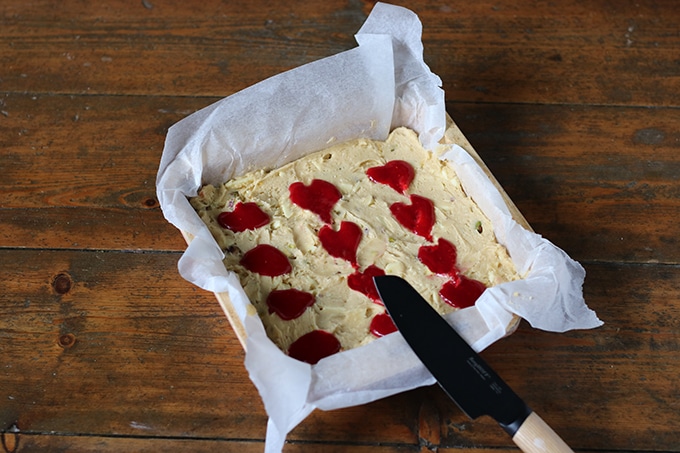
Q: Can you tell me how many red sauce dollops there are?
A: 12